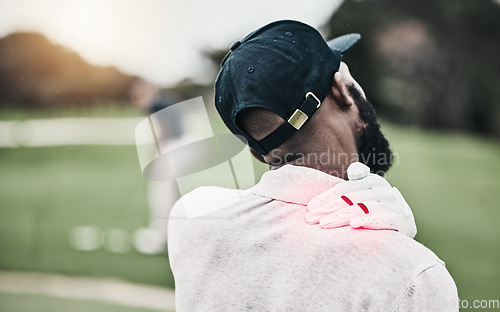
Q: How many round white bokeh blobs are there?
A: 3